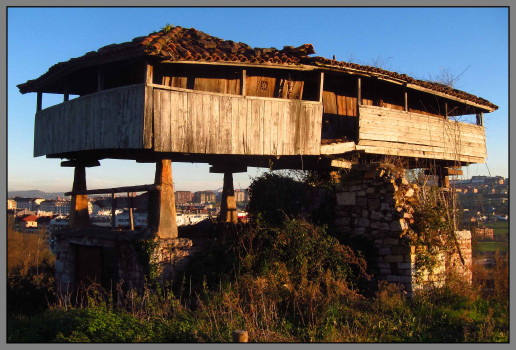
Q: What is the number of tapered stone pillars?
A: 3